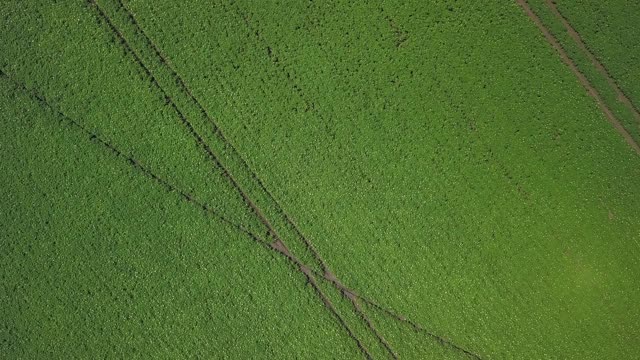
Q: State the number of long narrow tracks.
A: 5